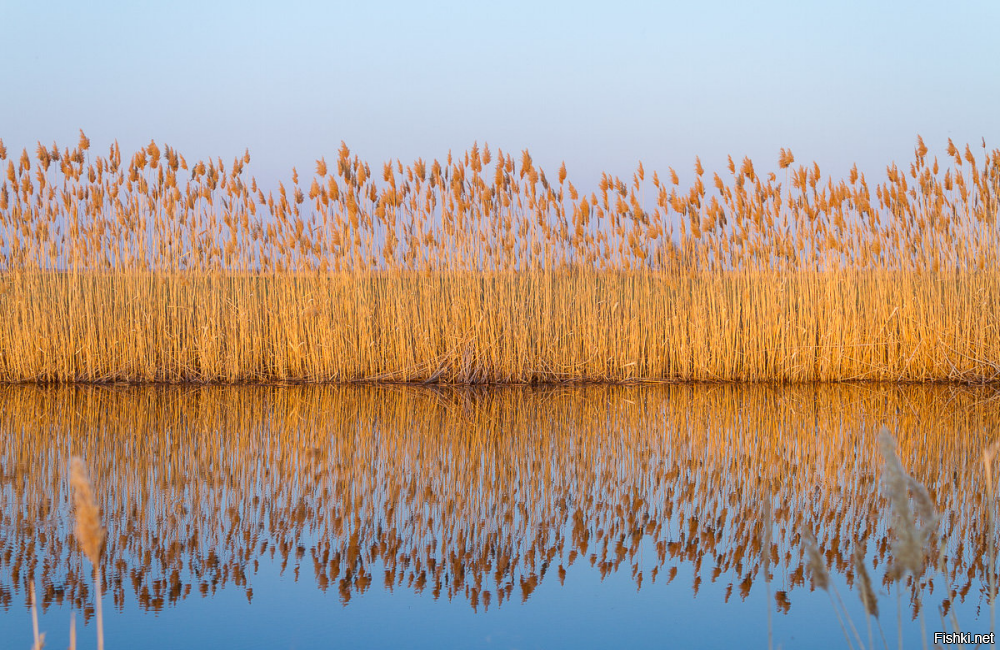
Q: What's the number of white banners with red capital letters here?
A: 0